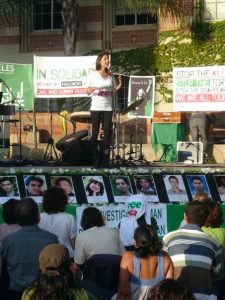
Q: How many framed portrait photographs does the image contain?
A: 9